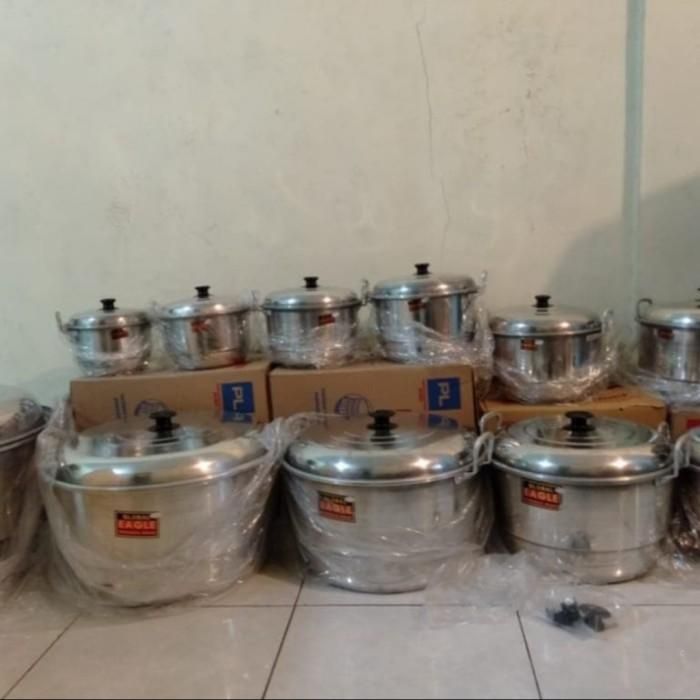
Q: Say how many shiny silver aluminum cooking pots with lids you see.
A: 11